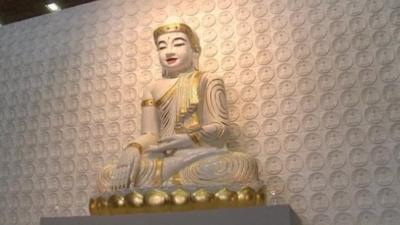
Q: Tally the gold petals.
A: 10